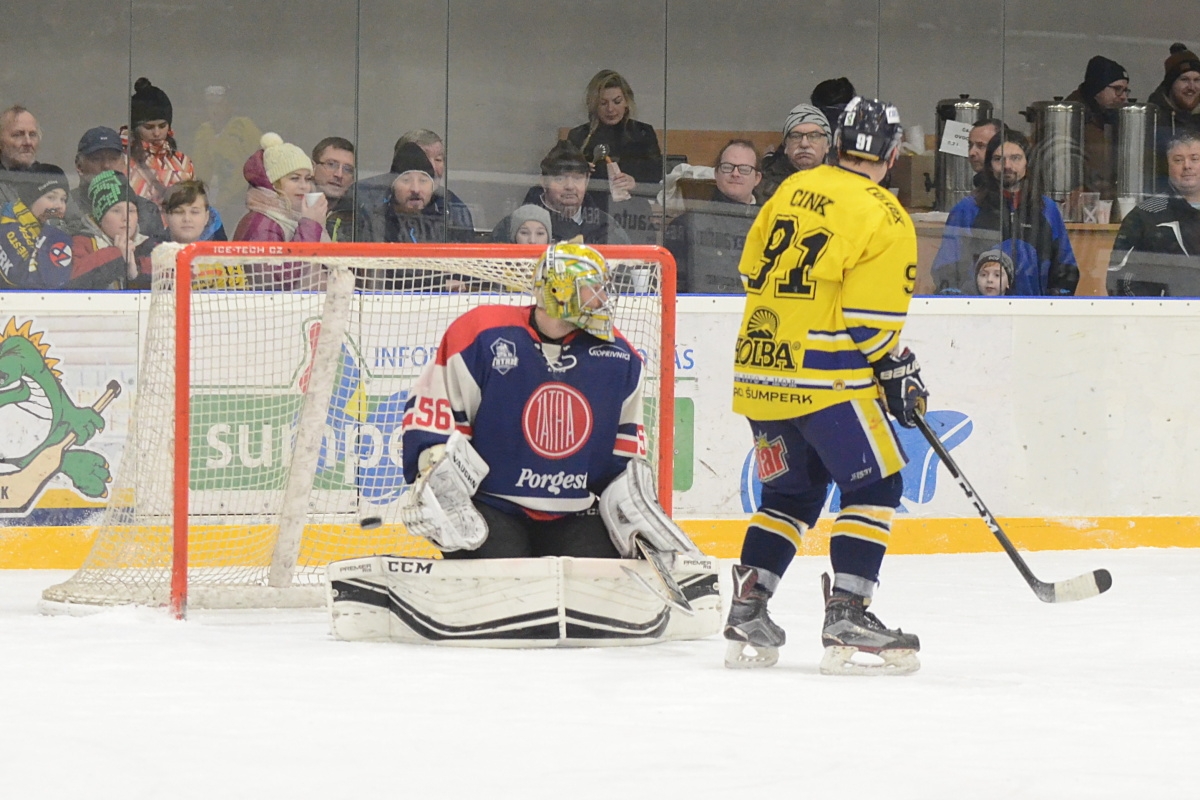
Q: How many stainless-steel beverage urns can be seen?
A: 3